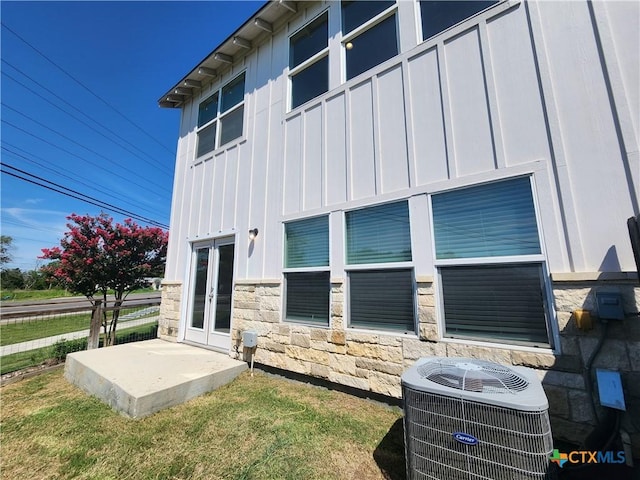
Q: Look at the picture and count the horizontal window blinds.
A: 3